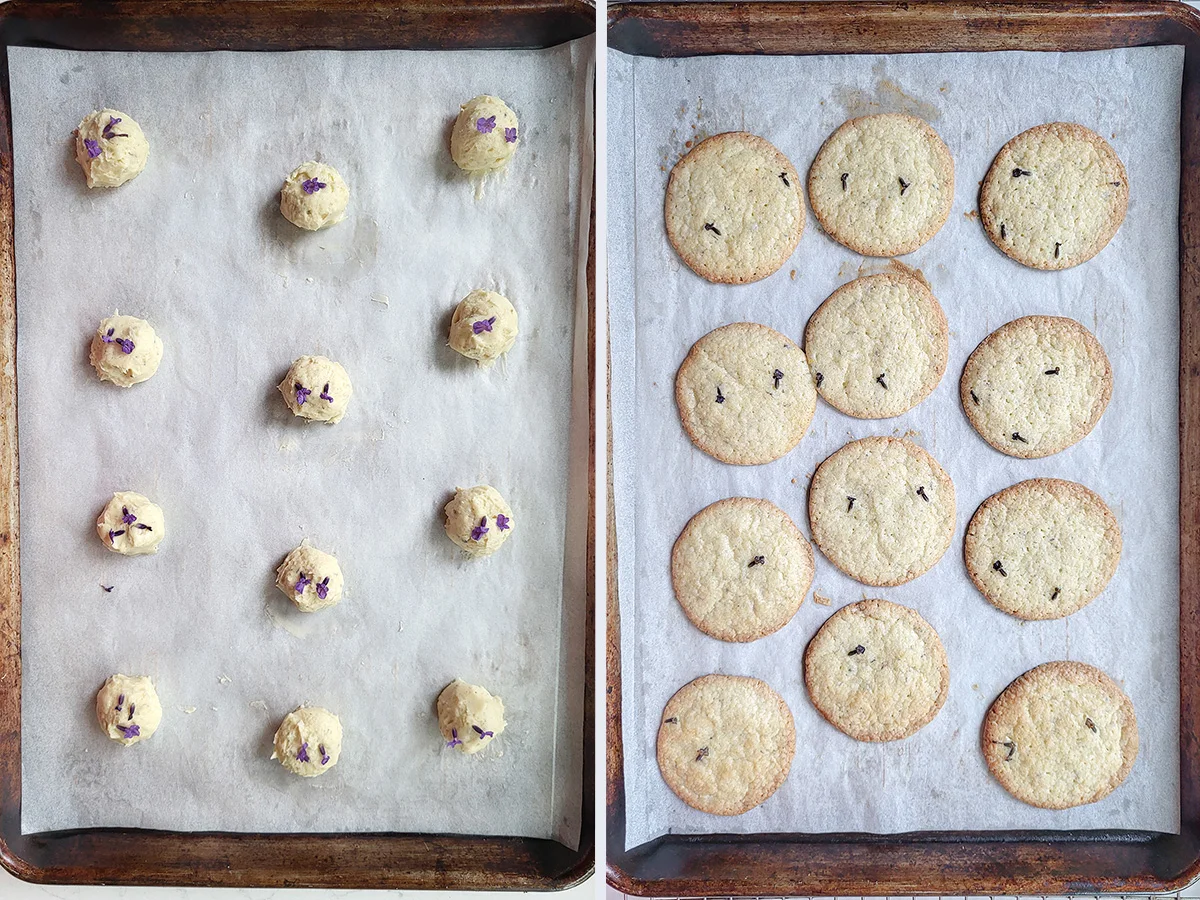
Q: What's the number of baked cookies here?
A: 12